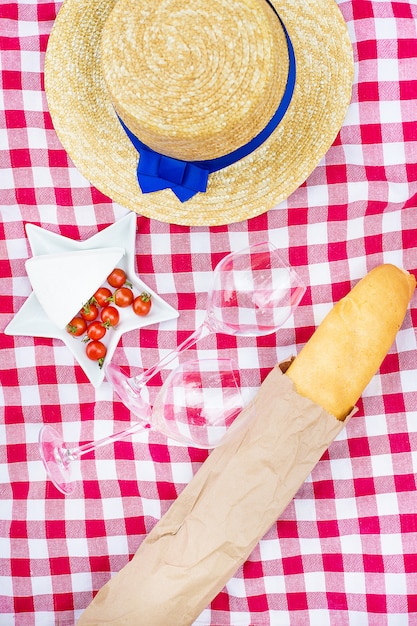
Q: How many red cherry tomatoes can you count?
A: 9